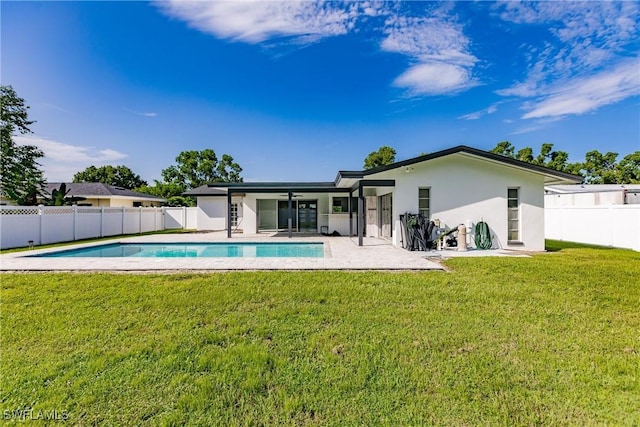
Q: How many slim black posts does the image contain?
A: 4